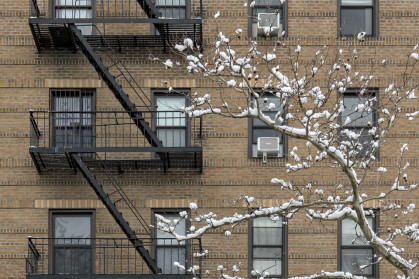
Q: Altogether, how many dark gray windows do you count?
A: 12